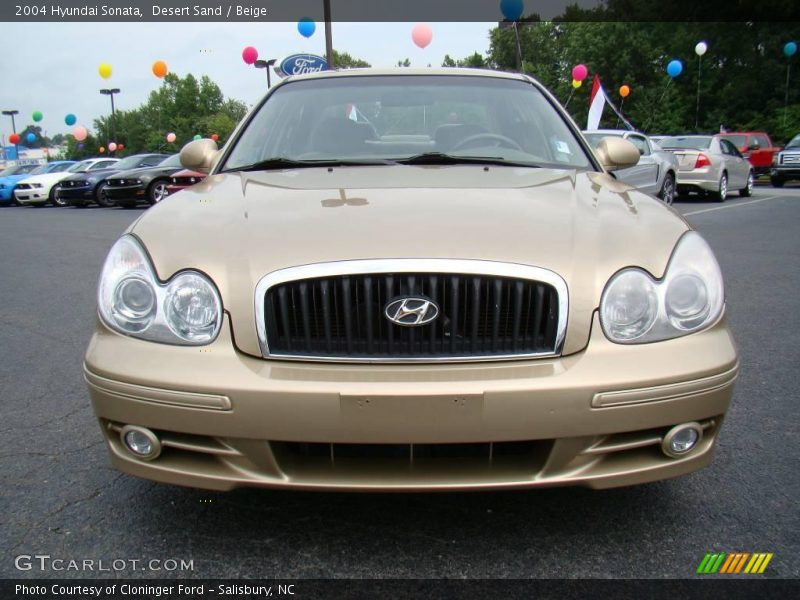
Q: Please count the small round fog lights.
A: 2